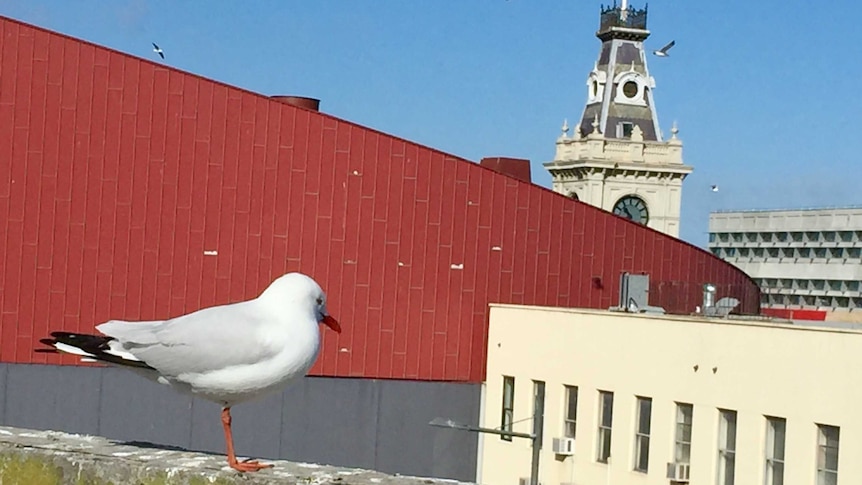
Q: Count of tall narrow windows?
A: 9